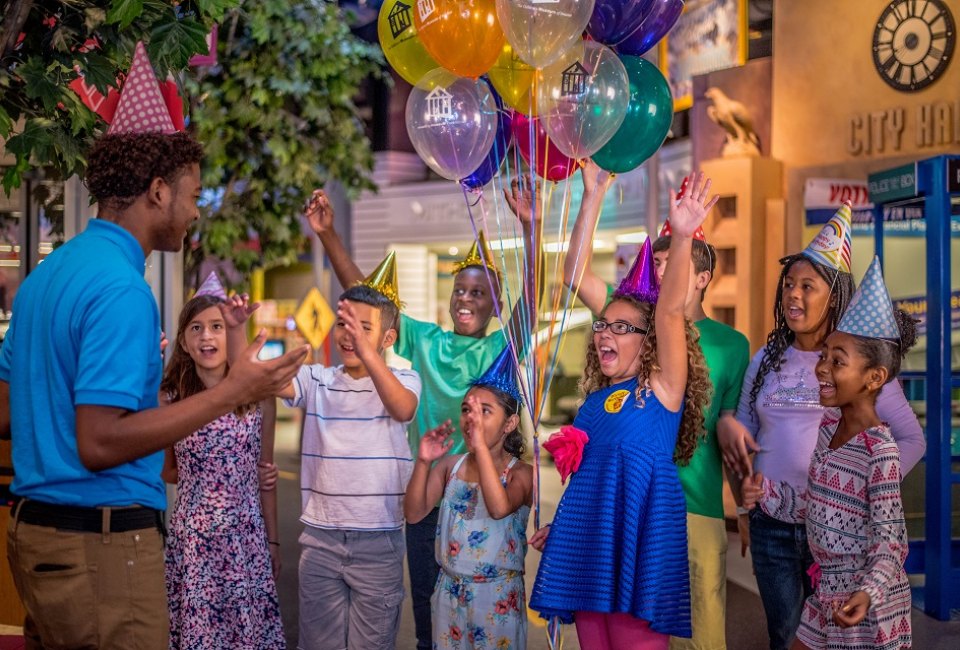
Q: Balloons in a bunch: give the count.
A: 11